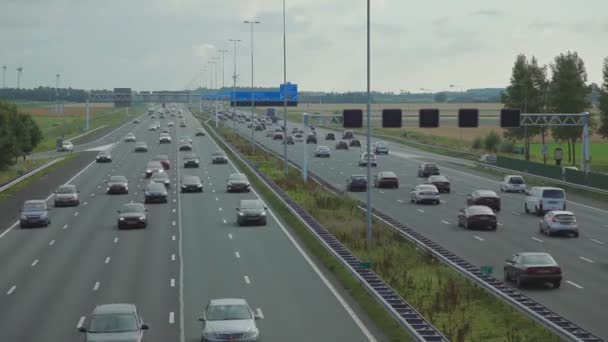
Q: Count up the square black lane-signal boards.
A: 5